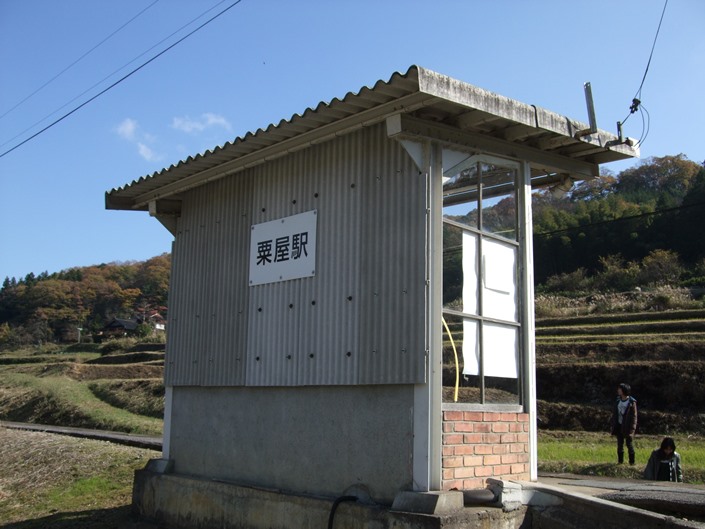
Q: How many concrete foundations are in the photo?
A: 1